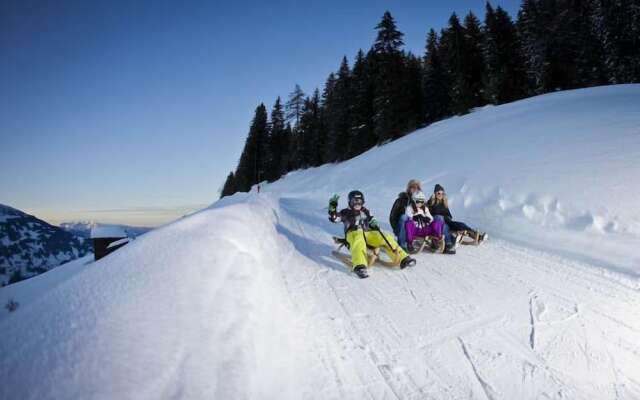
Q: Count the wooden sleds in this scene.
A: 3